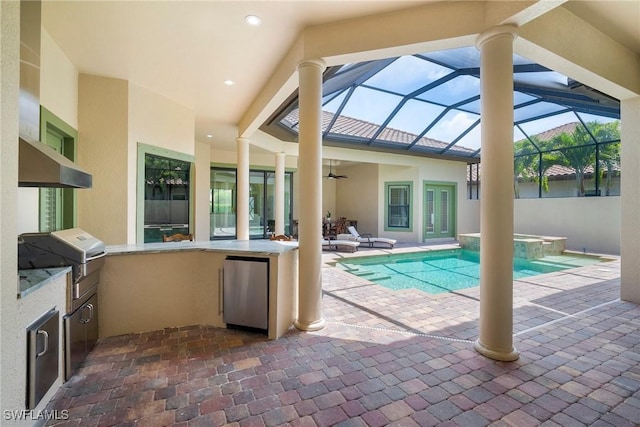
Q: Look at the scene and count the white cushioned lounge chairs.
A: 2